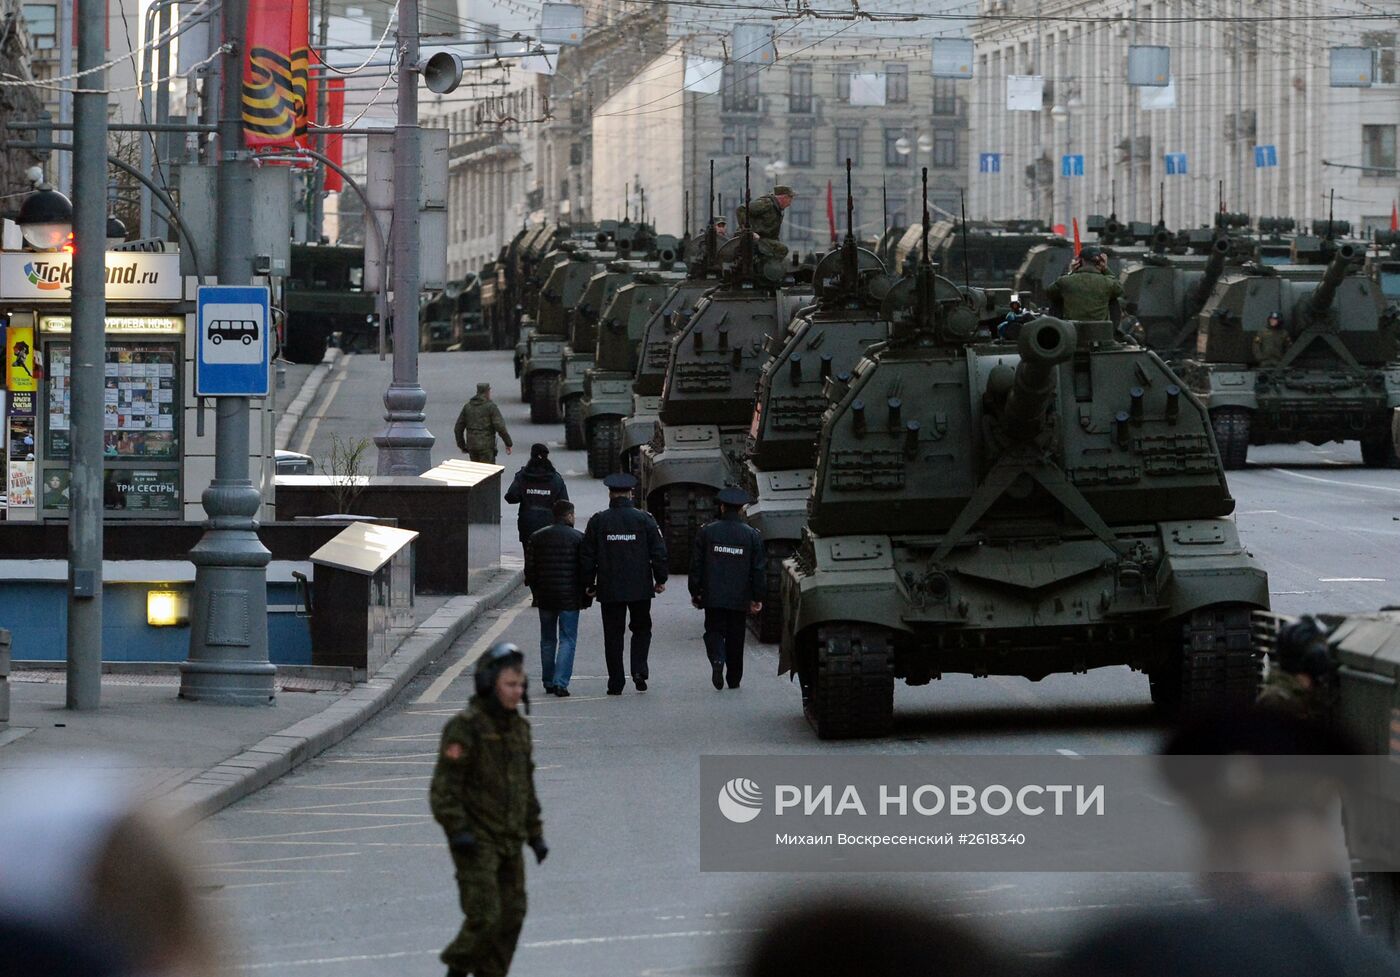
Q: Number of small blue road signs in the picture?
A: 4